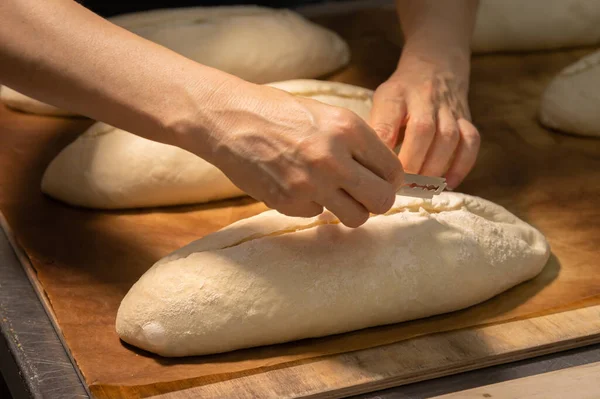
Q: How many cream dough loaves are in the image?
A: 5